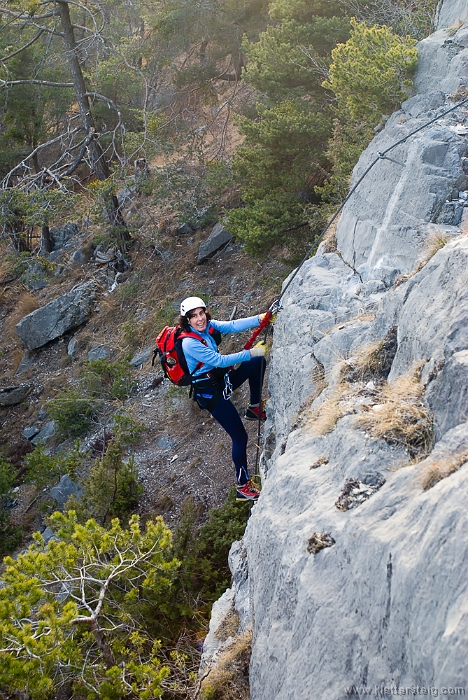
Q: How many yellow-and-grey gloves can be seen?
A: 2